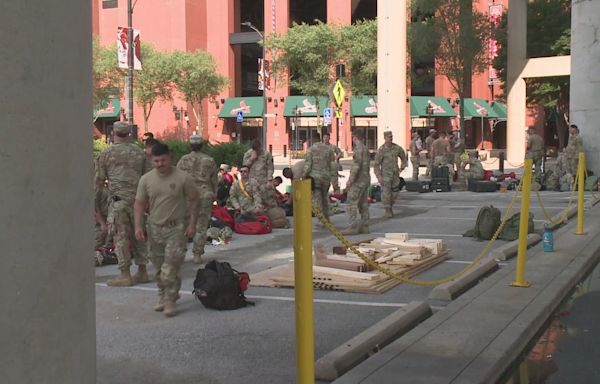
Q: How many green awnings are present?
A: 7